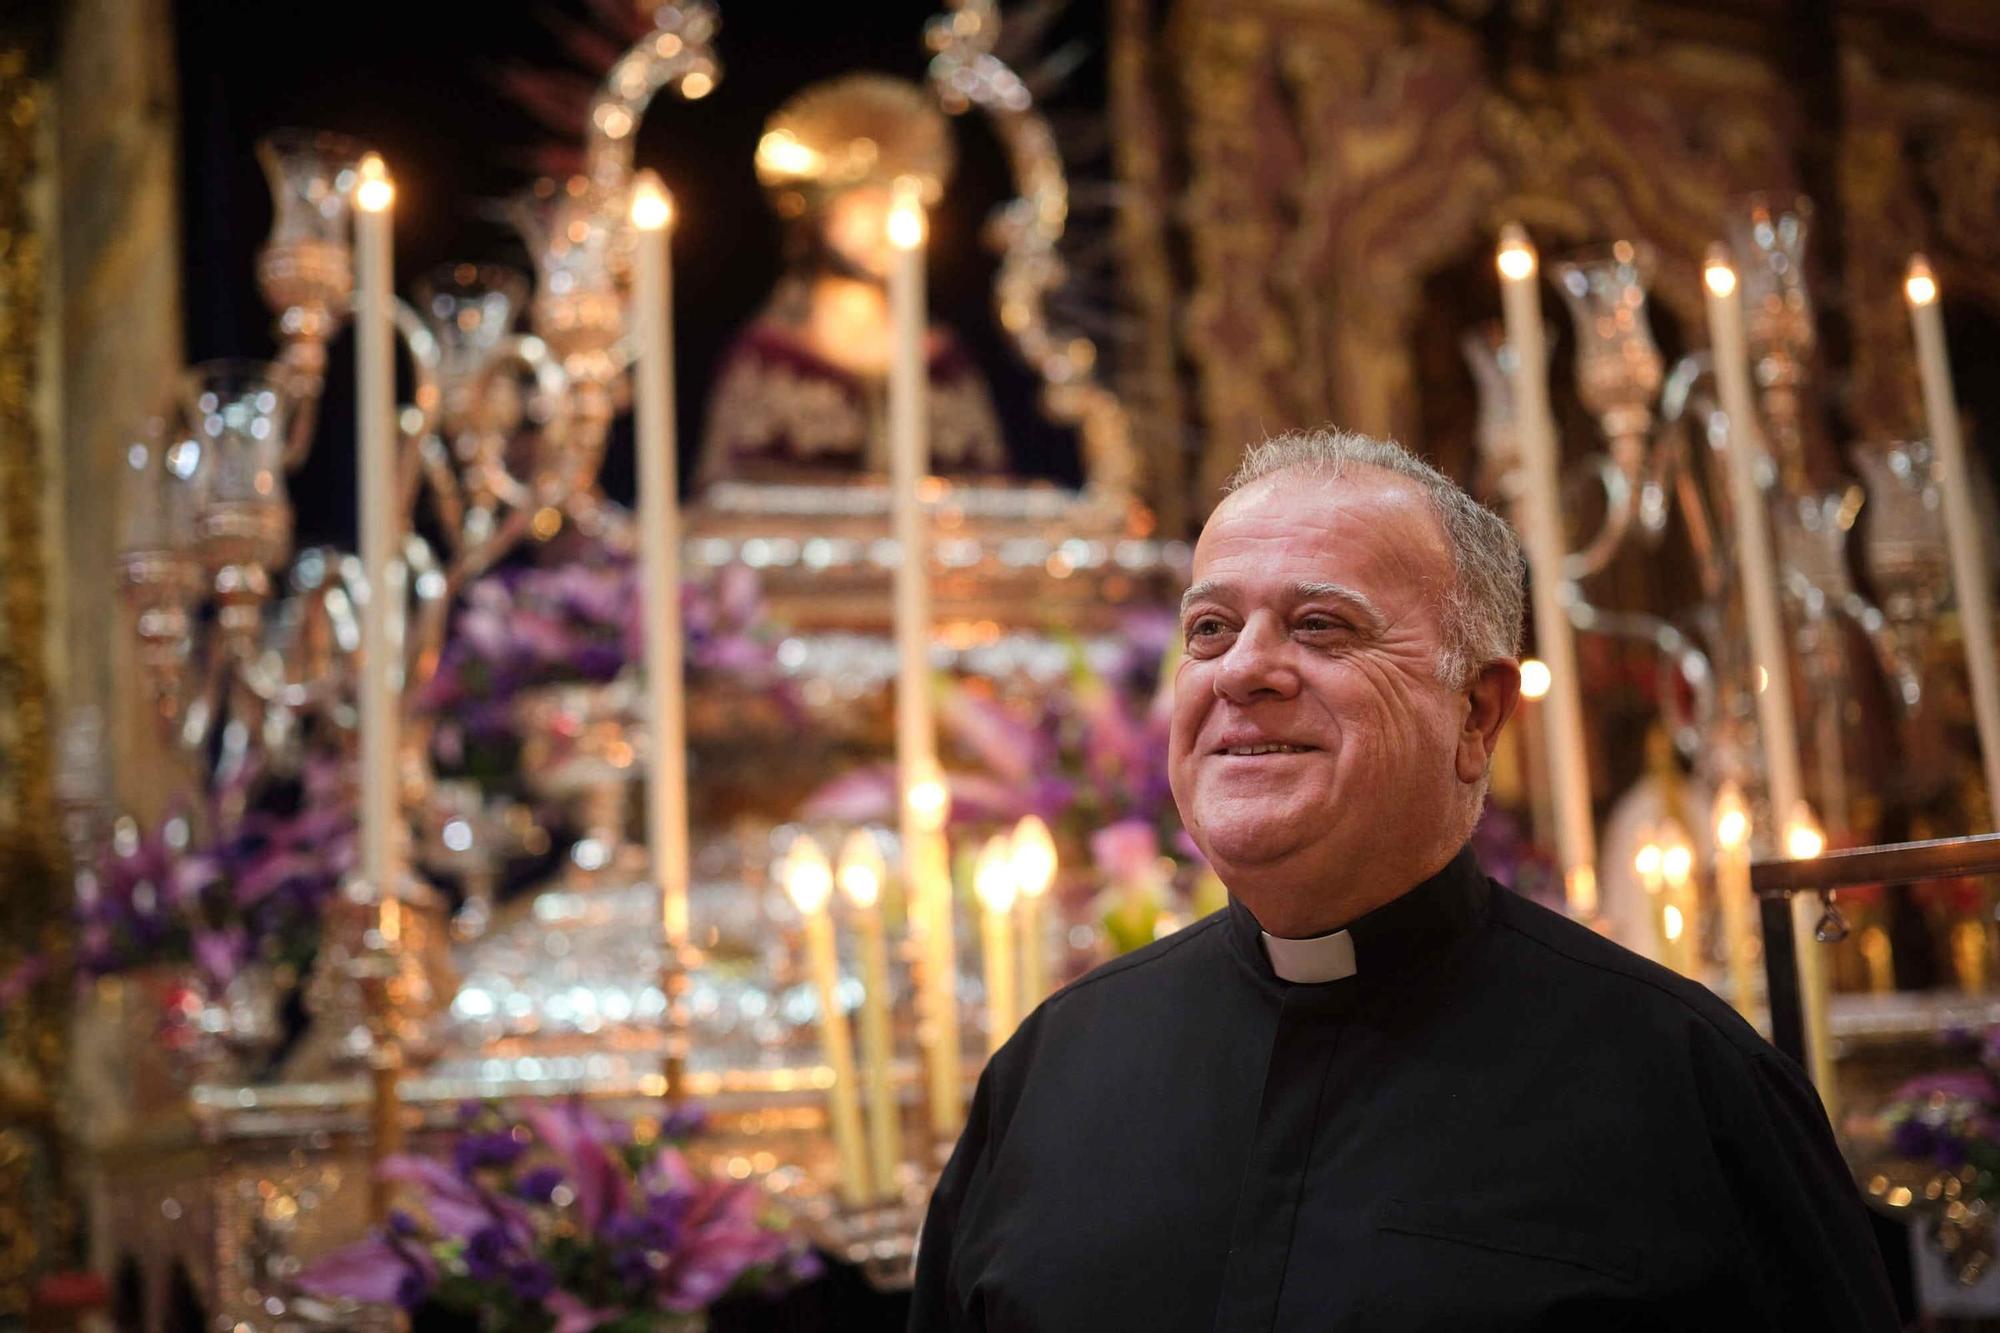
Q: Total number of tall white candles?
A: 6